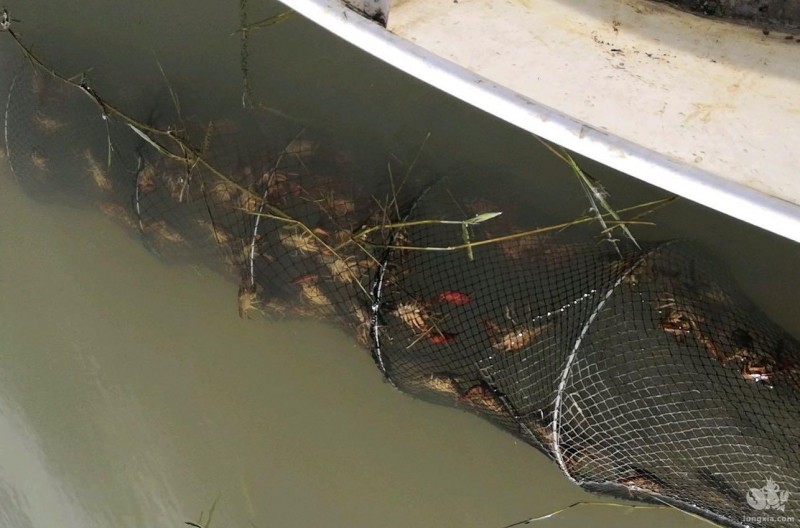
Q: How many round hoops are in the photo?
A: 5